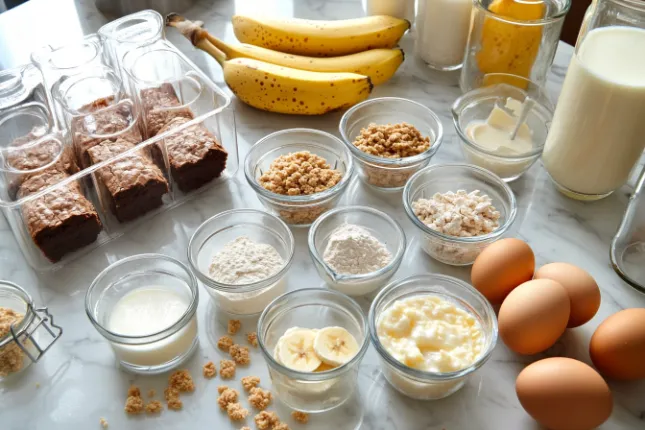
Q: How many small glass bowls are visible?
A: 9